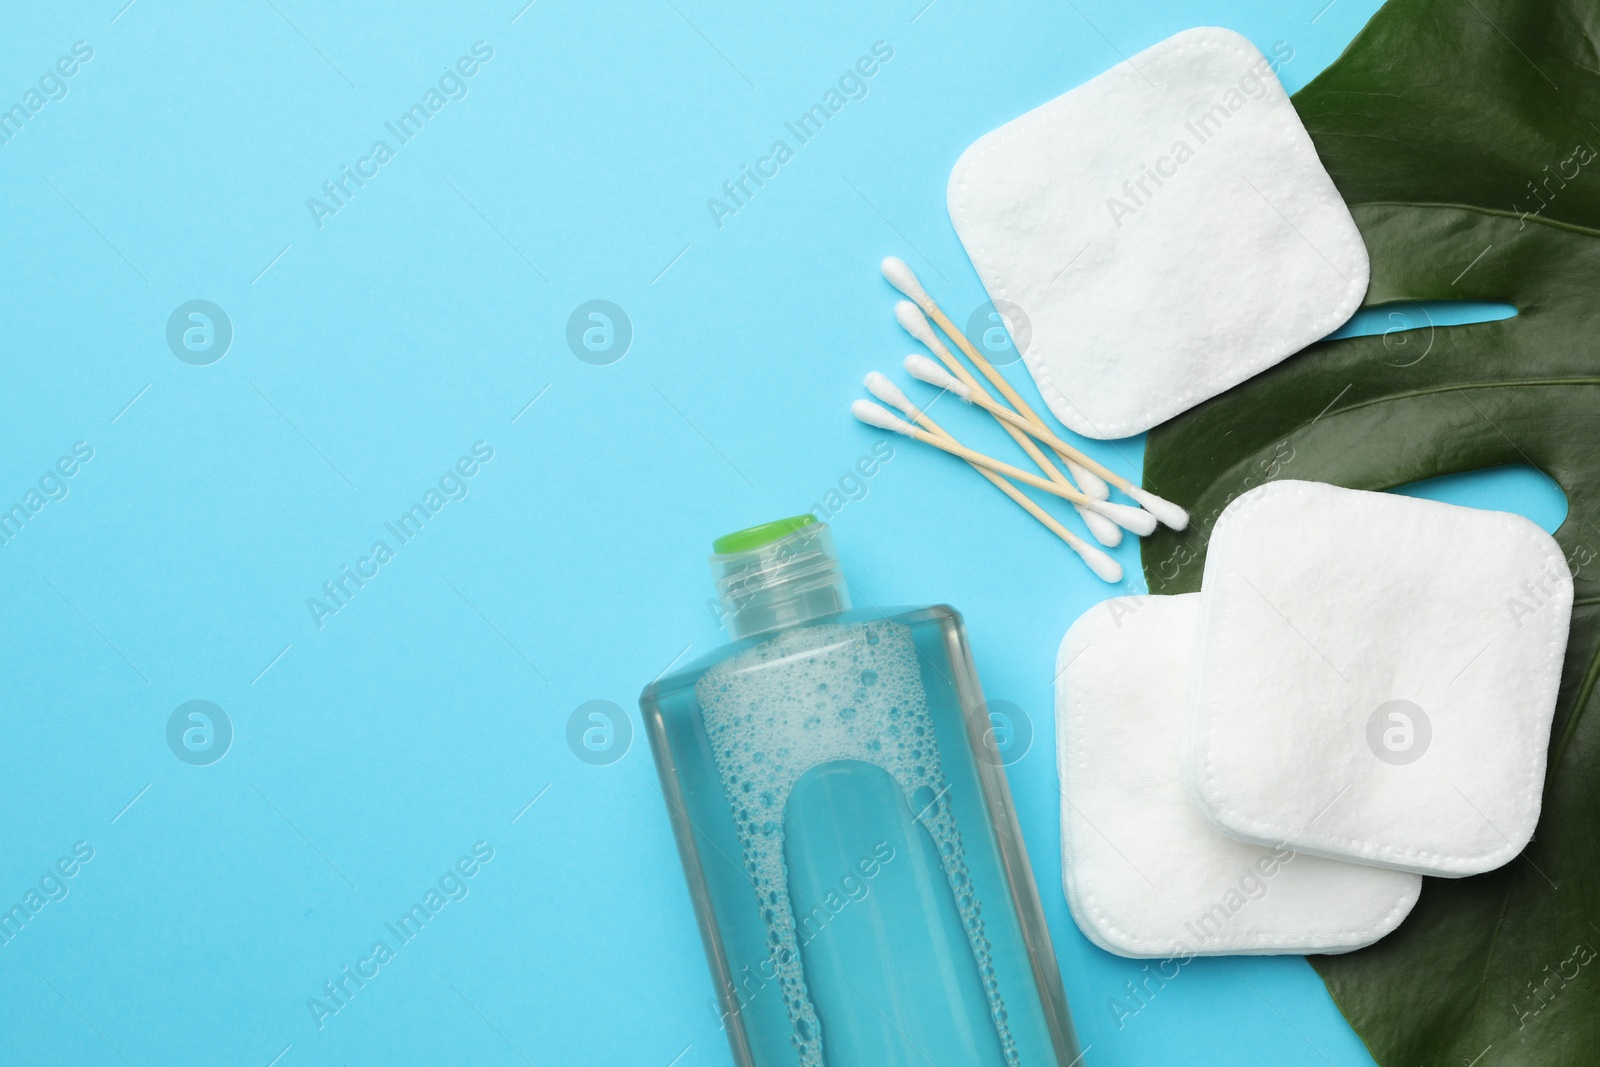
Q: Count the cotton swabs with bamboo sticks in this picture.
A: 5